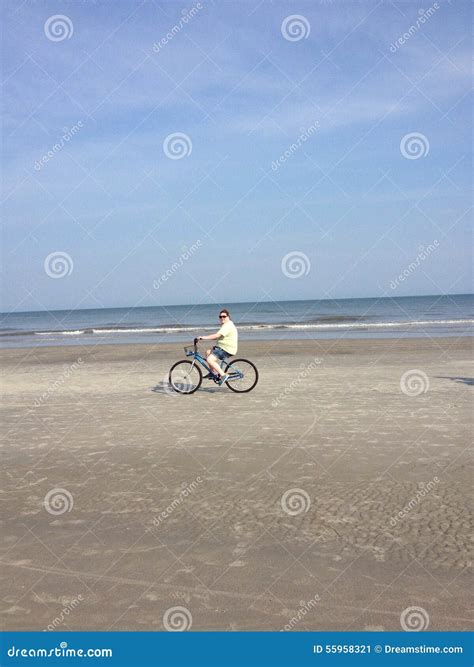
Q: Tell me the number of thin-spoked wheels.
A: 2